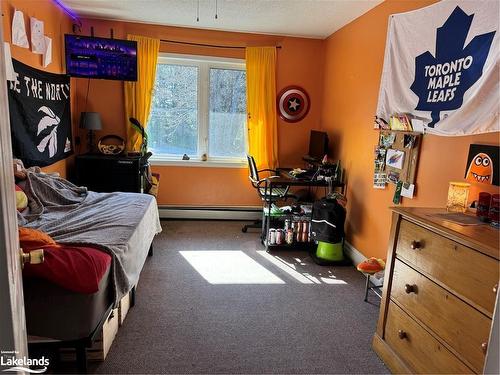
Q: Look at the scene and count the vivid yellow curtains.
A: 2